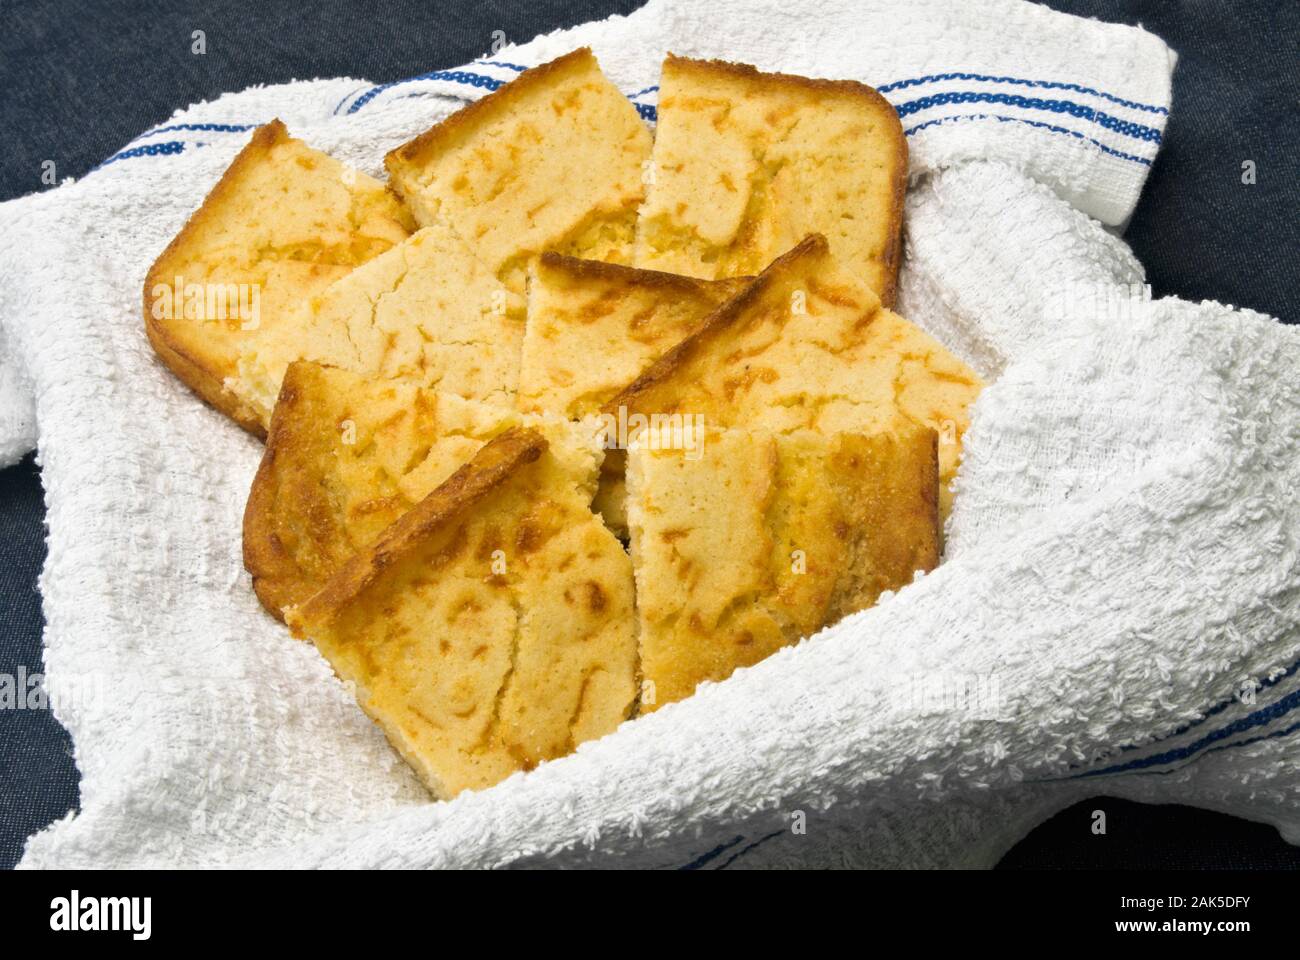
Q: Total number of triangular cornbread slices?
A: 0